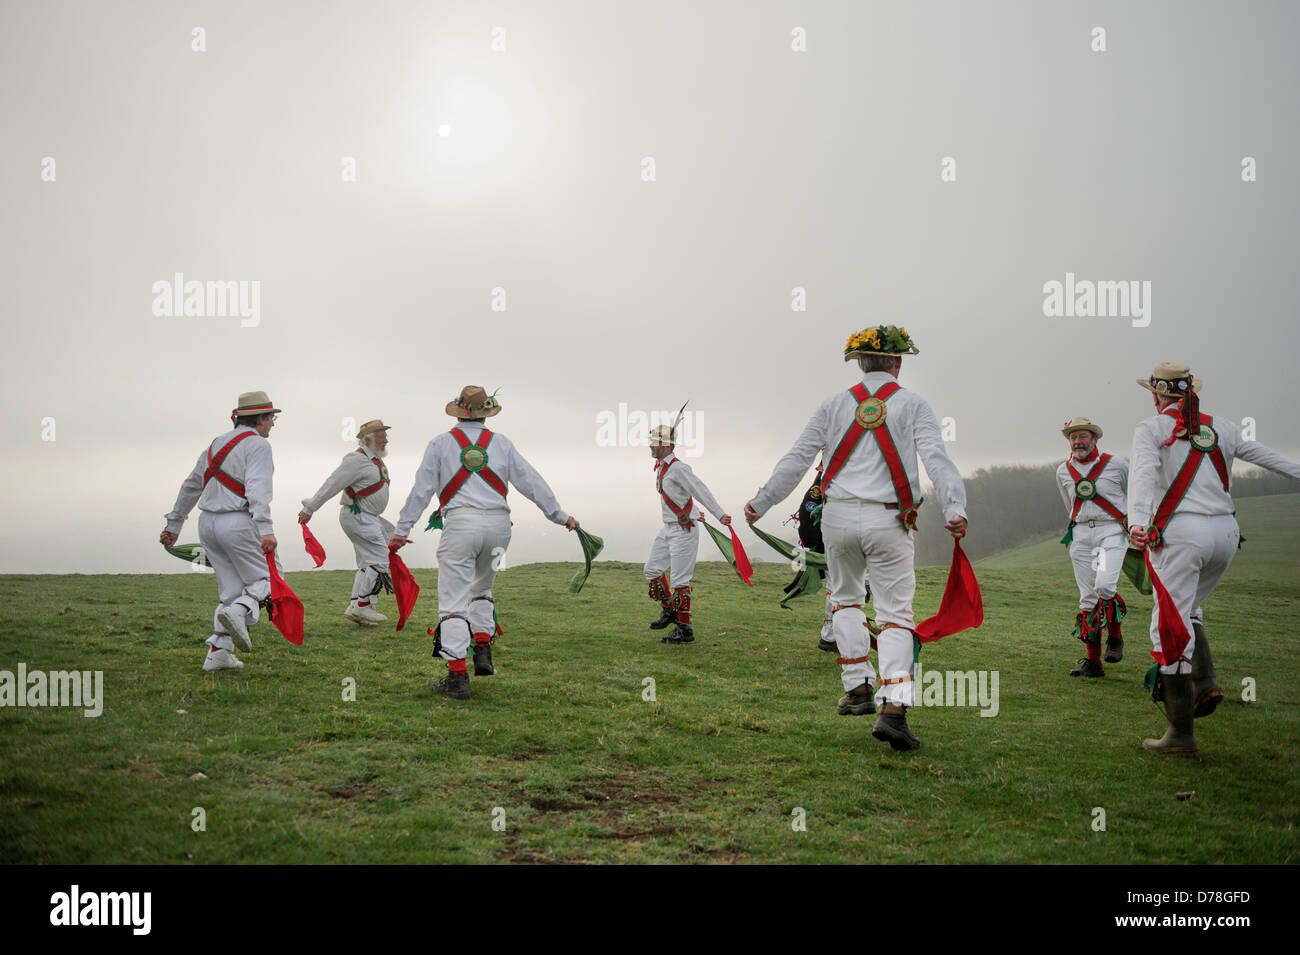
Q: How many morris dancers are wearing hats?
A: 7